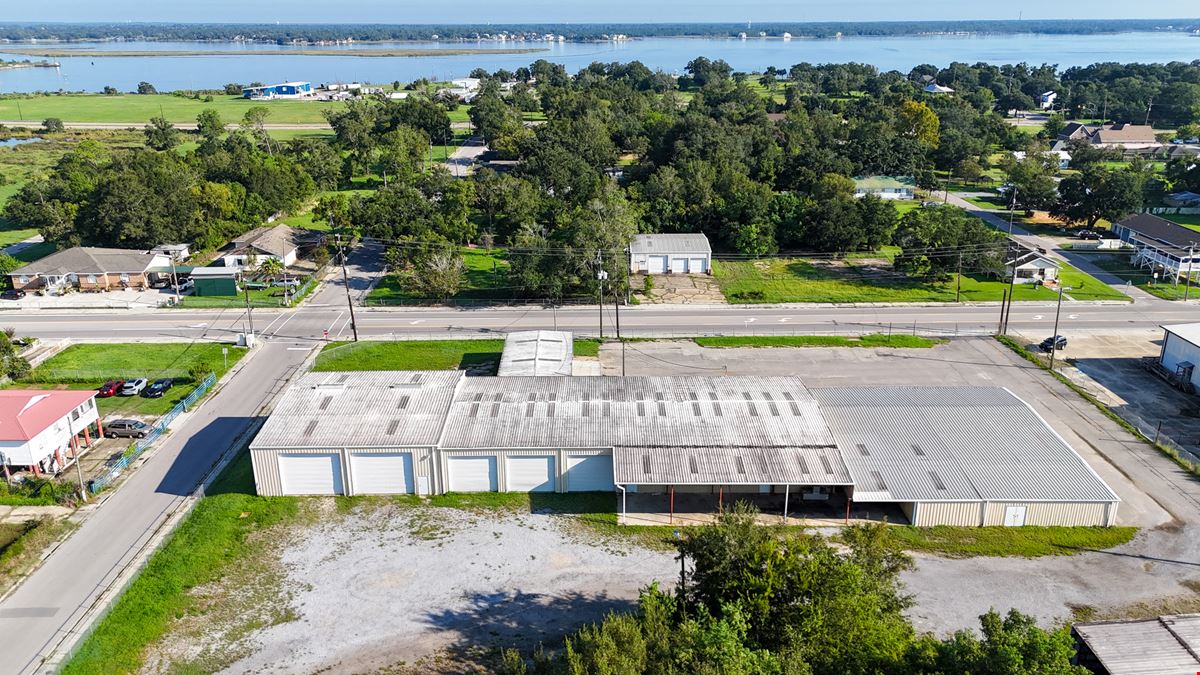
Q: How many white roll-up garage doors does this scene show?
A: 8